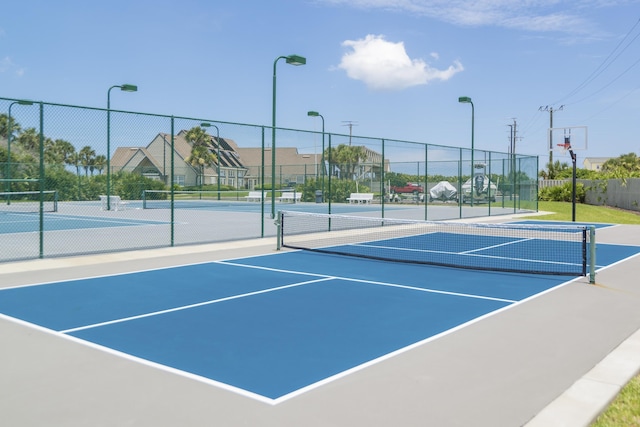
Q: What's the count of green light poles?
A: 6